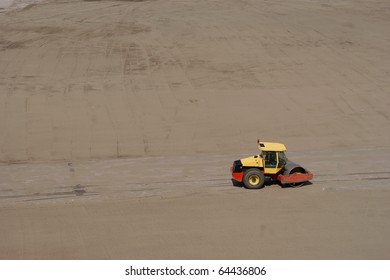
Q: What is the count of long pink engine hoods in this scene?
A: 0